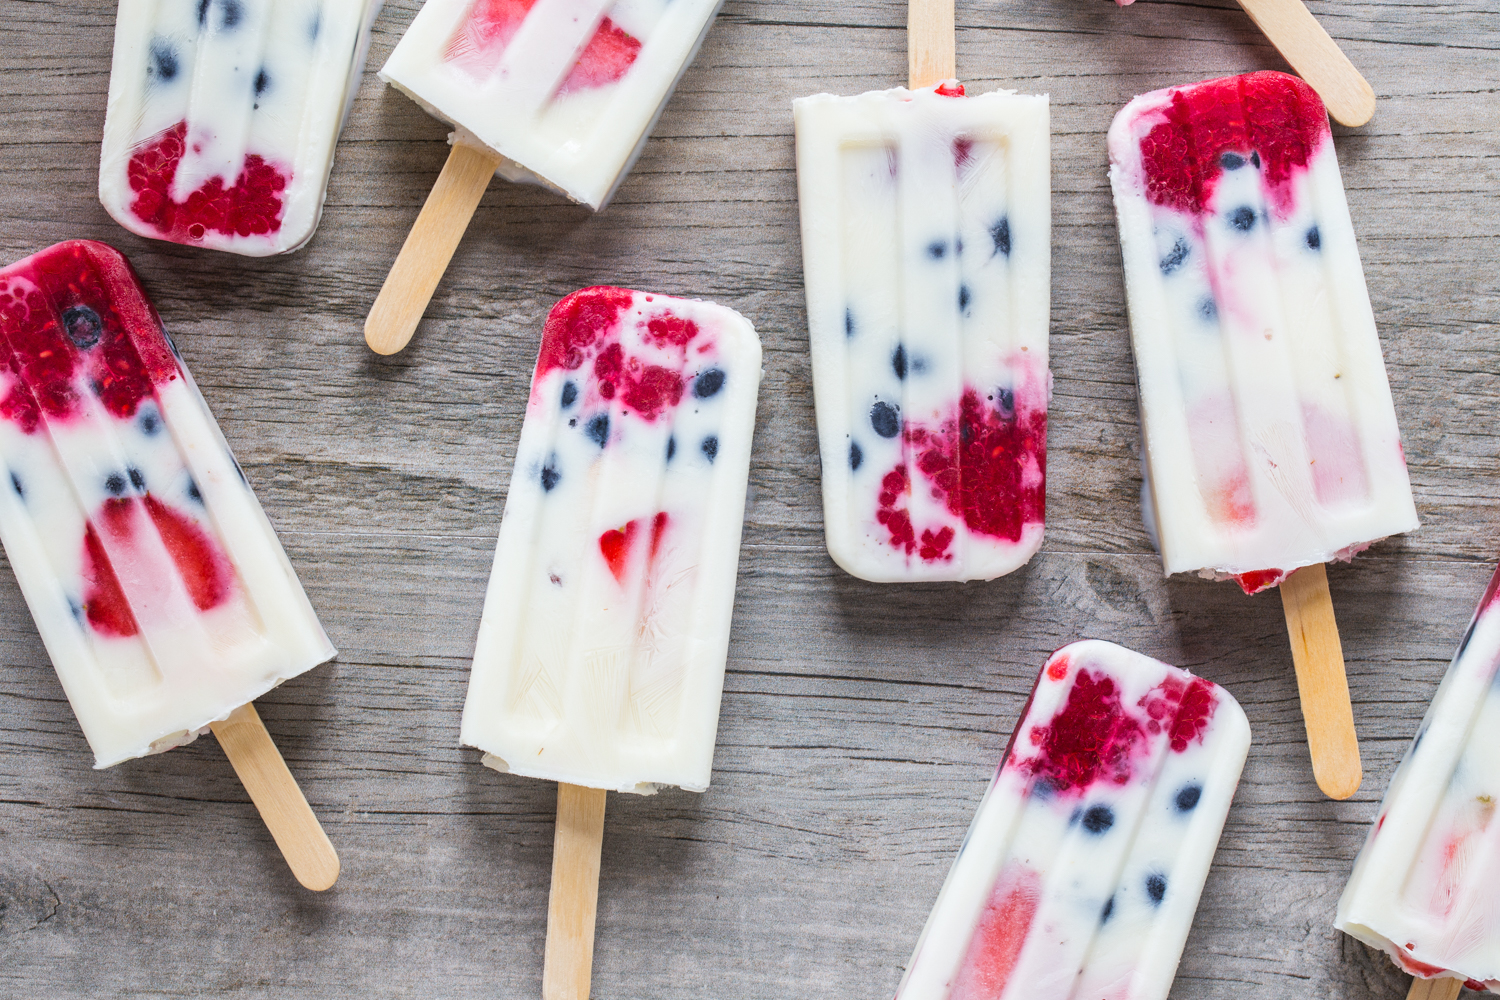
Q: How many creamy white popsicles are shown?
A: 8